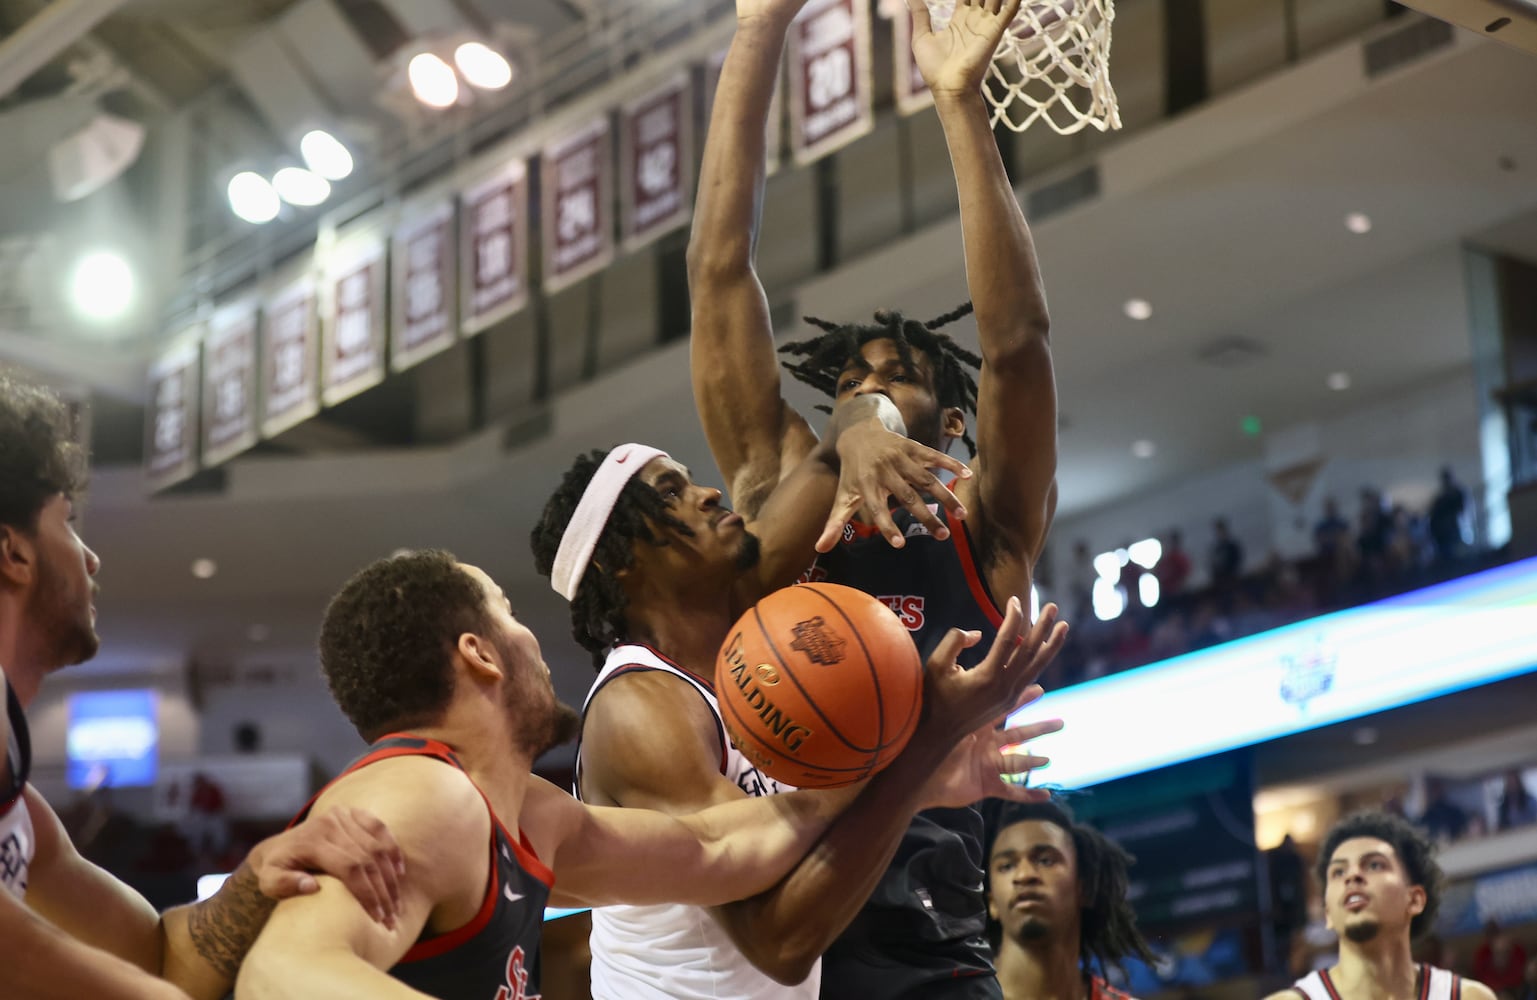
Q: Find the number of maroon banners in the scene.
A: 11